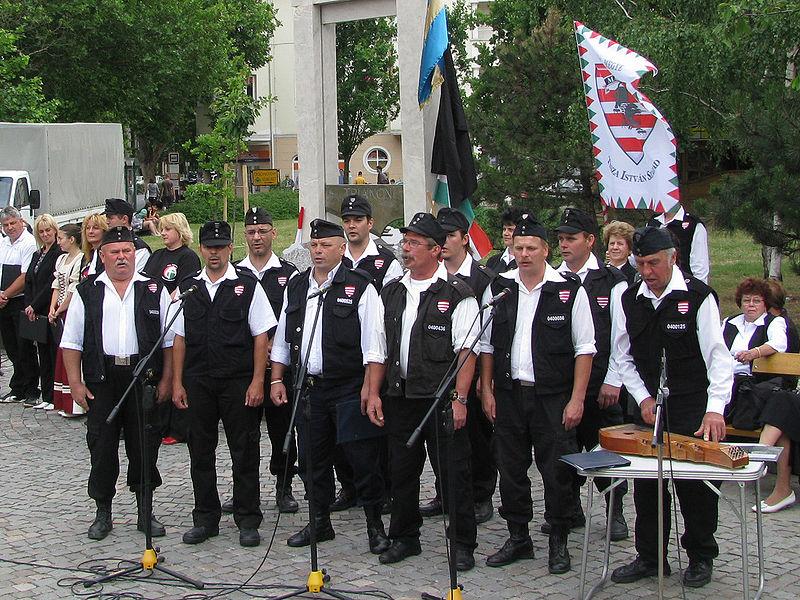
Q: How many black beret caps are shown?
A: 11